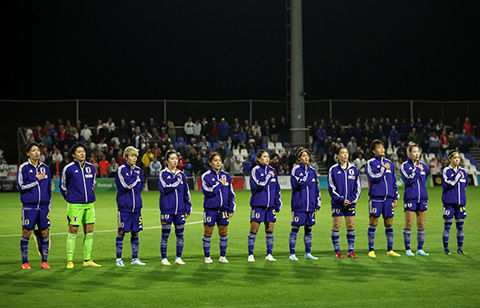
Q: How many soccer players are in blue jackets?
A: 11